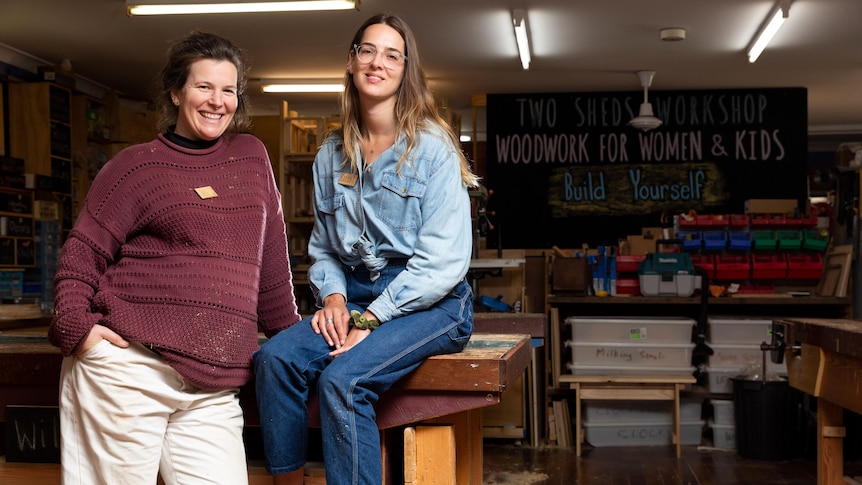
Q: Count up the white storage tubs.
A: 10